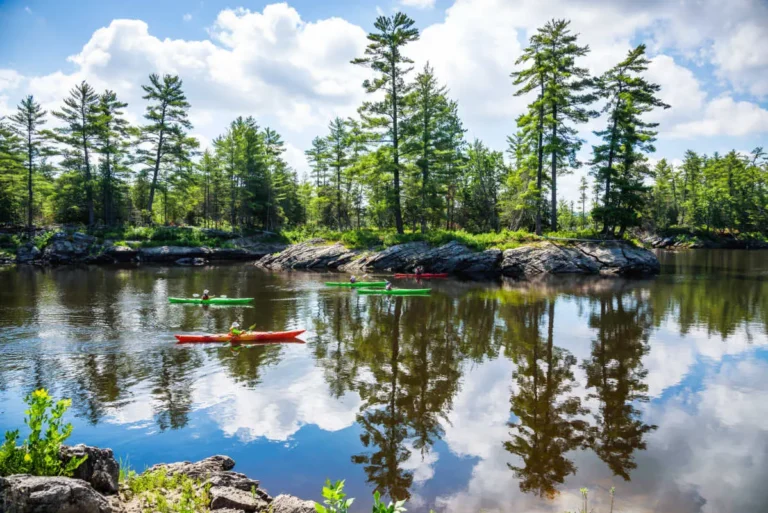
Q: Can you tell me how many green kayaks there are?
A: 3